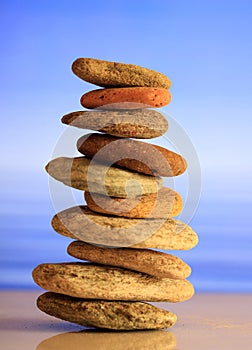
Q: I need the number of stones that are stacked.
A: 10